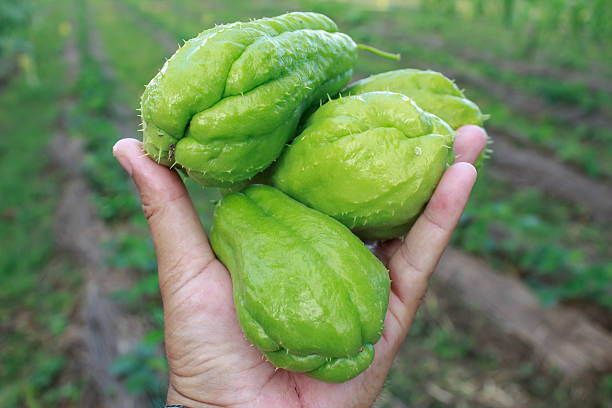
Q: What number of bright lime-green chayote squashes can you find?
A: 4